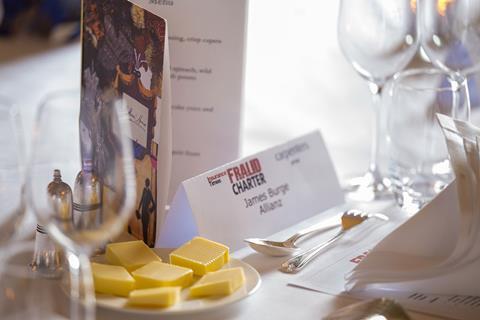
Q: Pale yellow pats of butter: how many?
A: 6